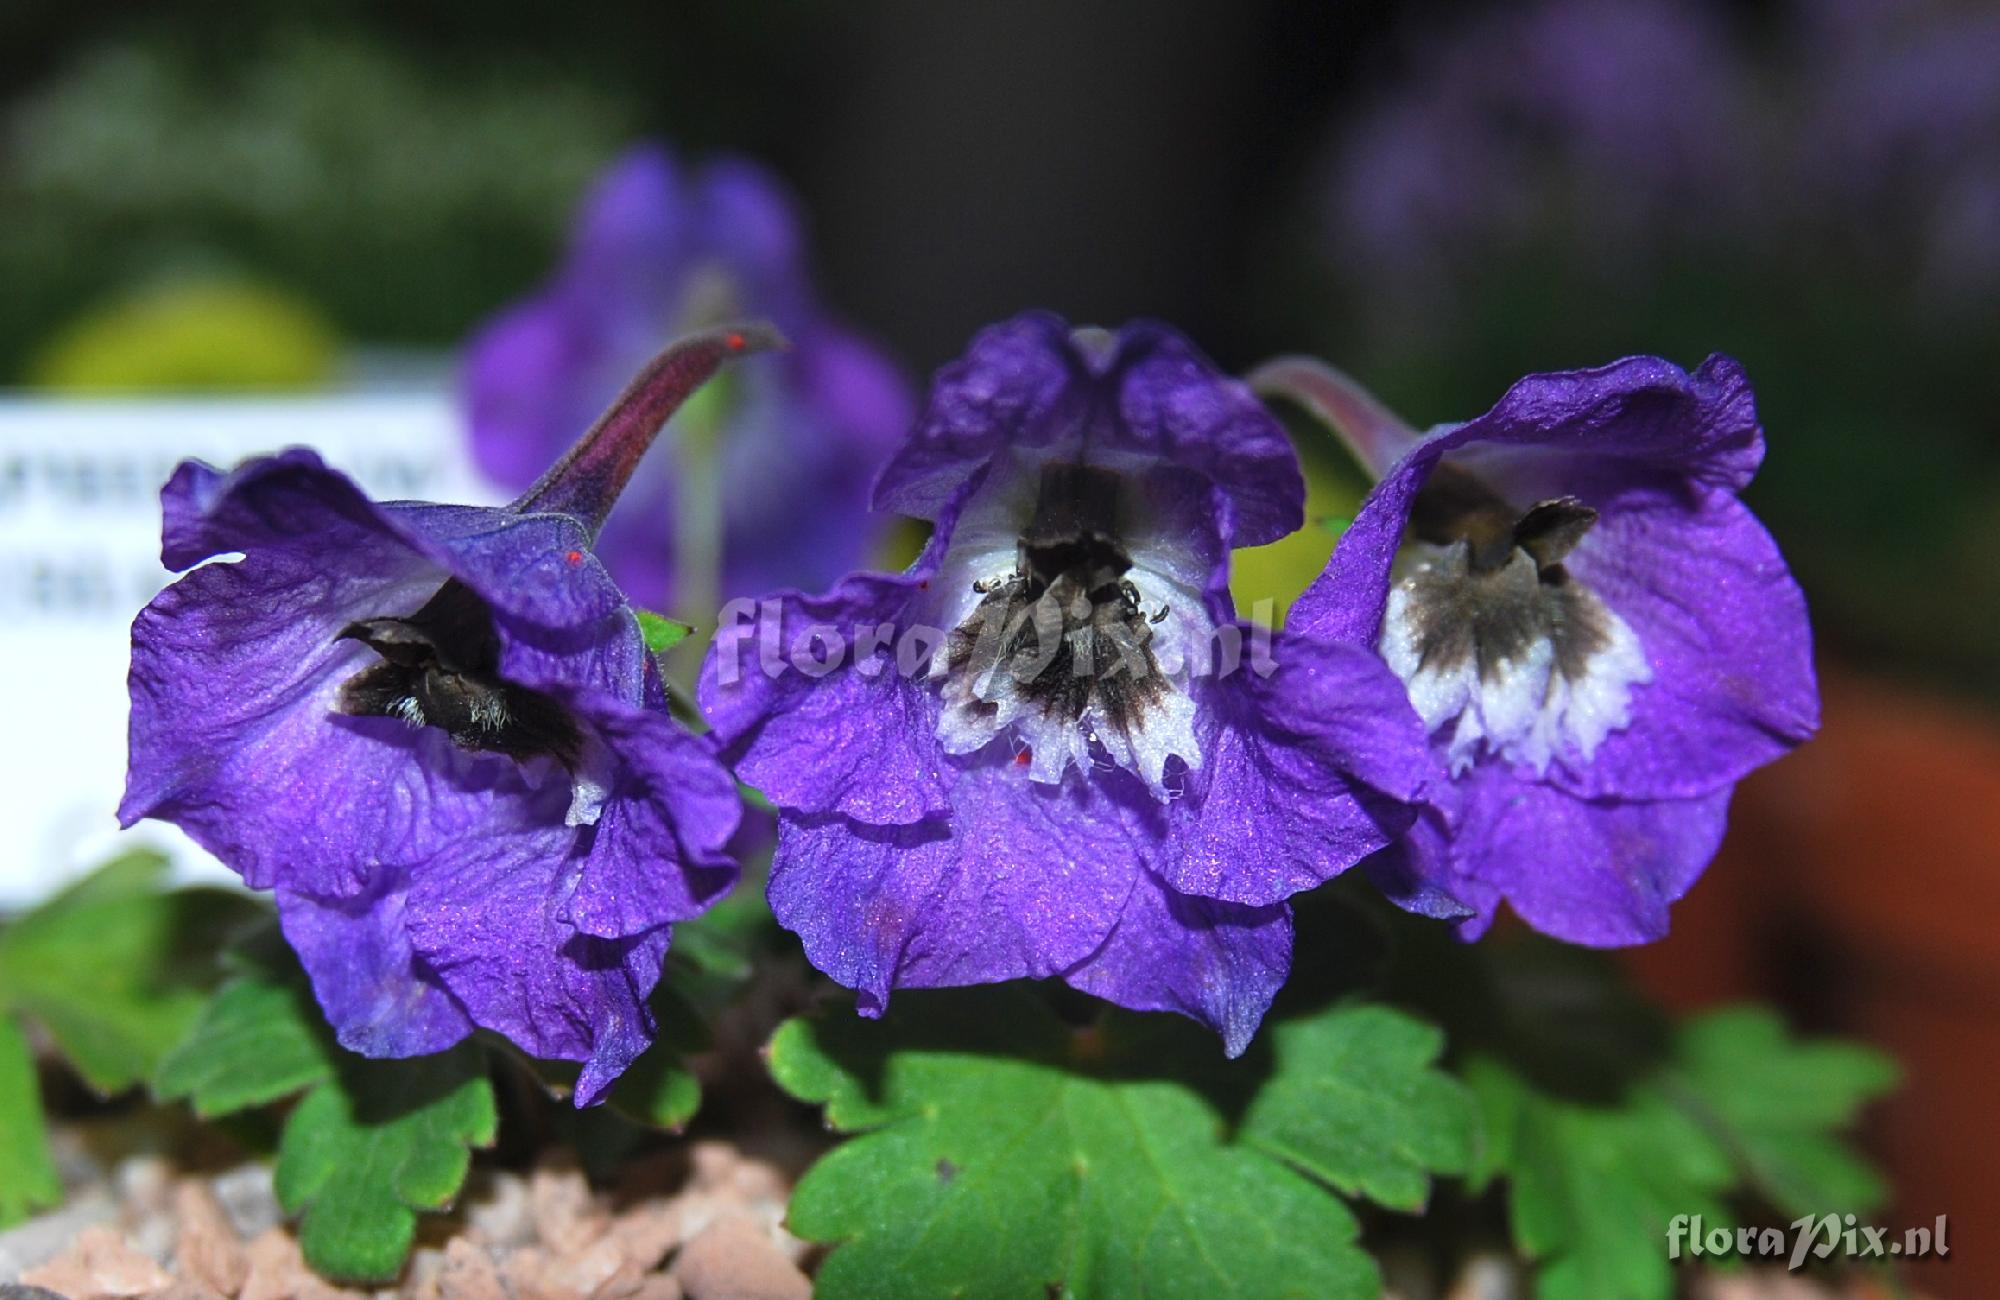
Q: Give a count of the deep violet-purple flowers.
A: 4